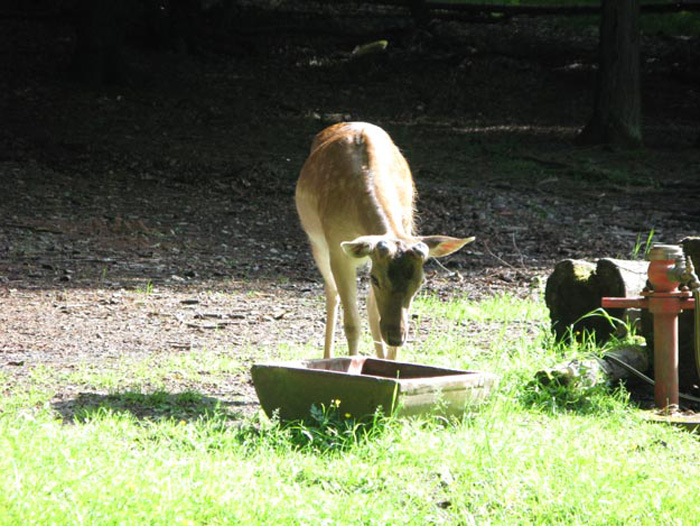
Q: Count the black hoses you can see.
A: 1